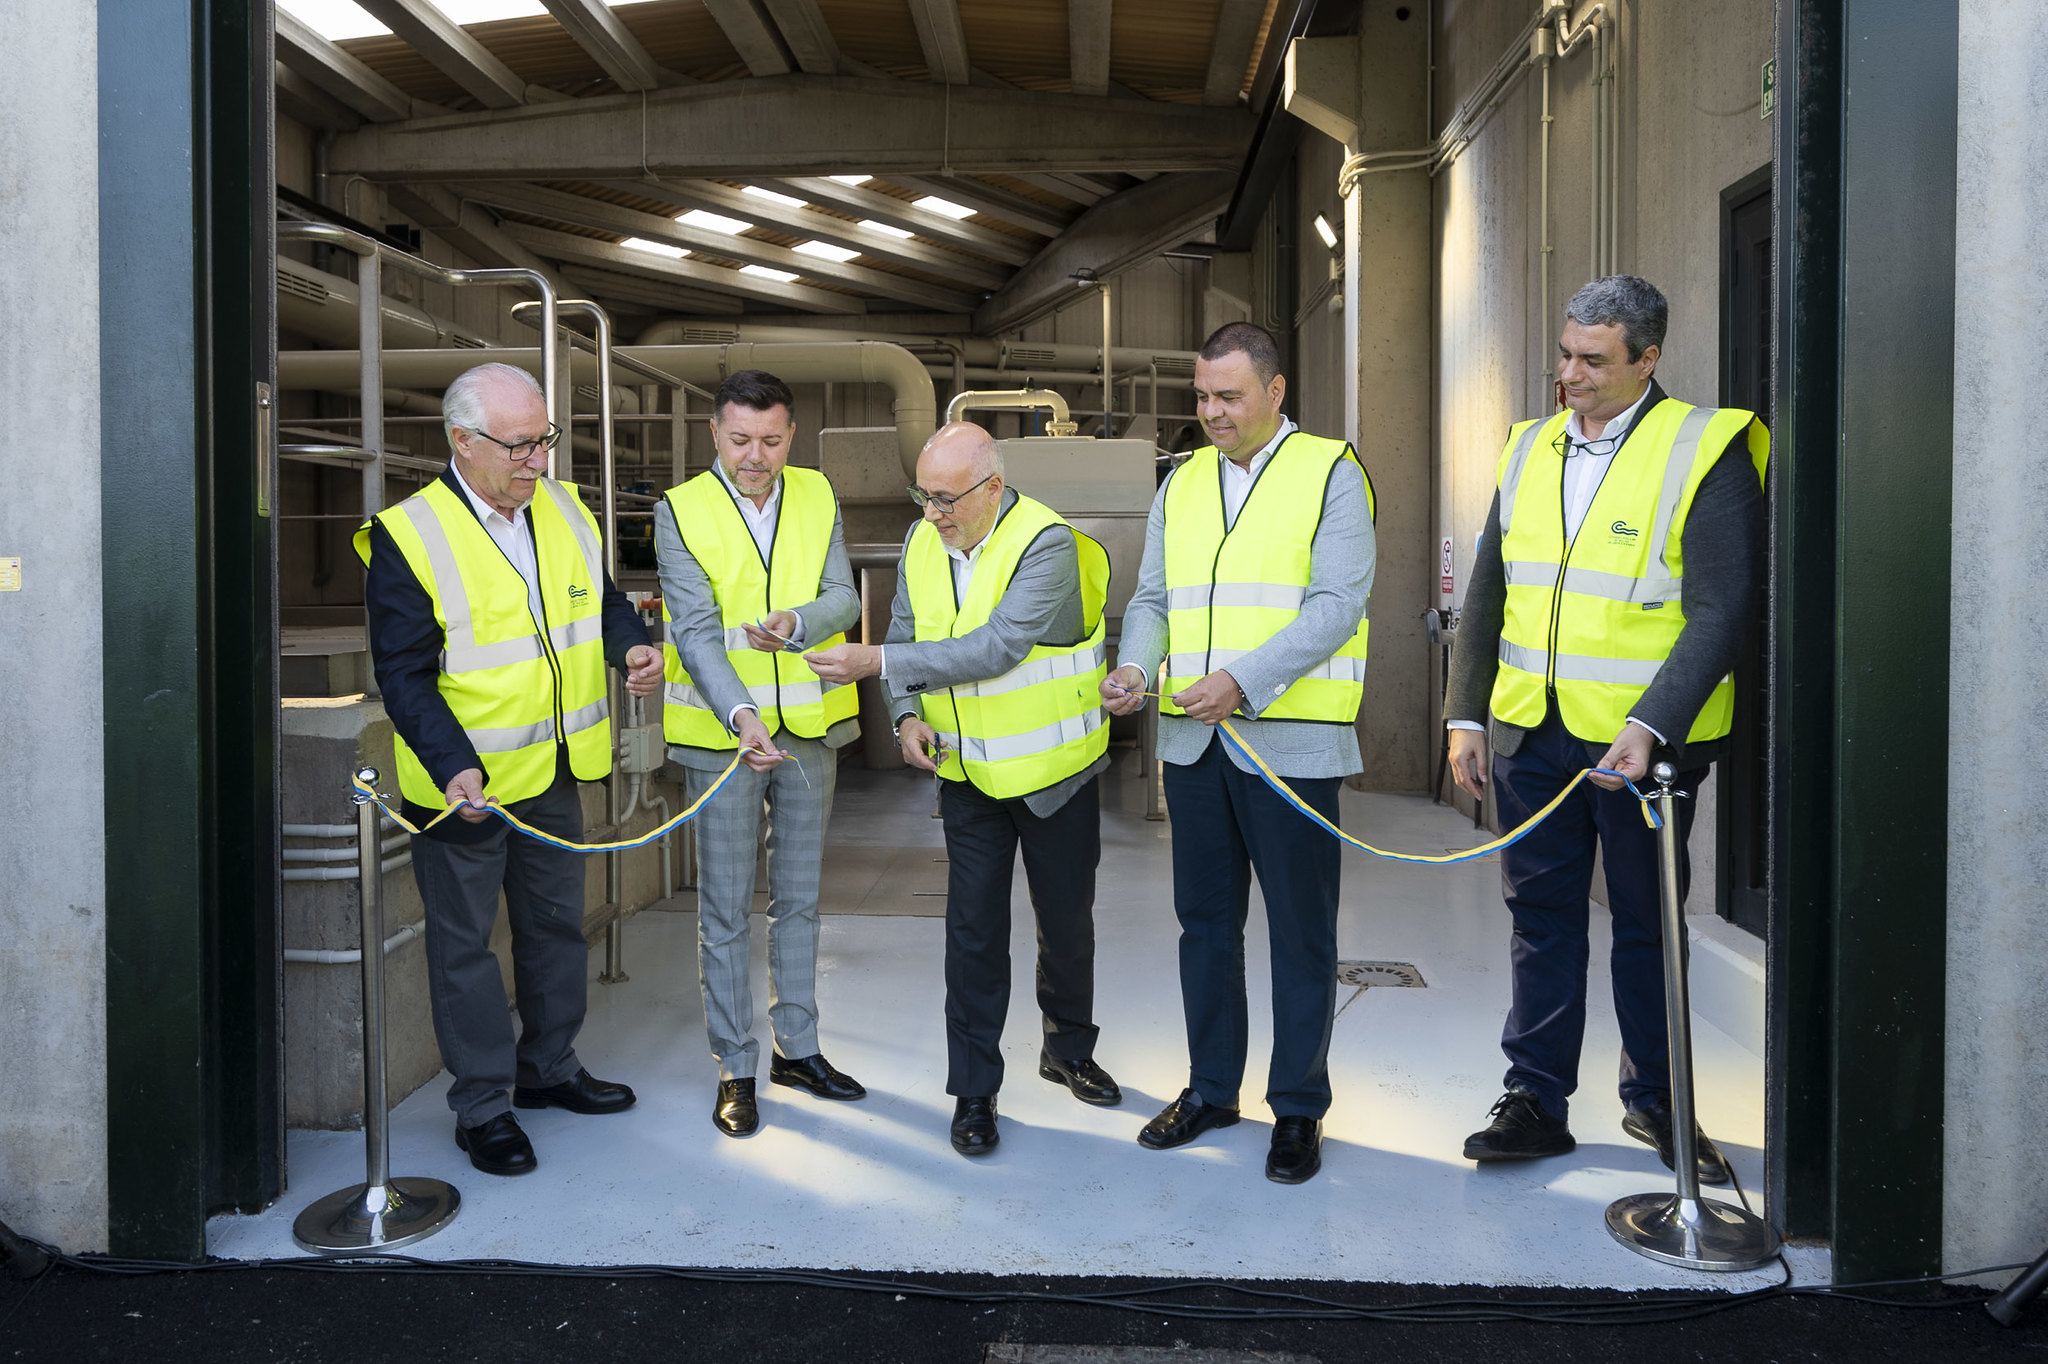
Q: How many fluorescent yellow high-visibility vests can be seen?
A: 5